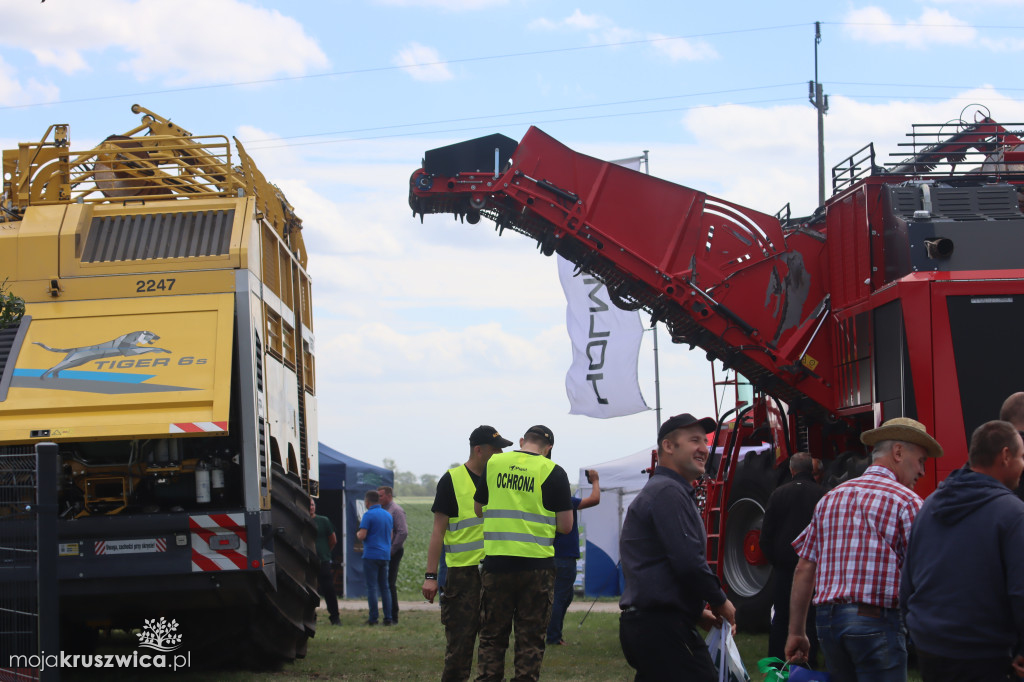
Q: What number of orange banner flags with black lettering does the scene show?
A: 0